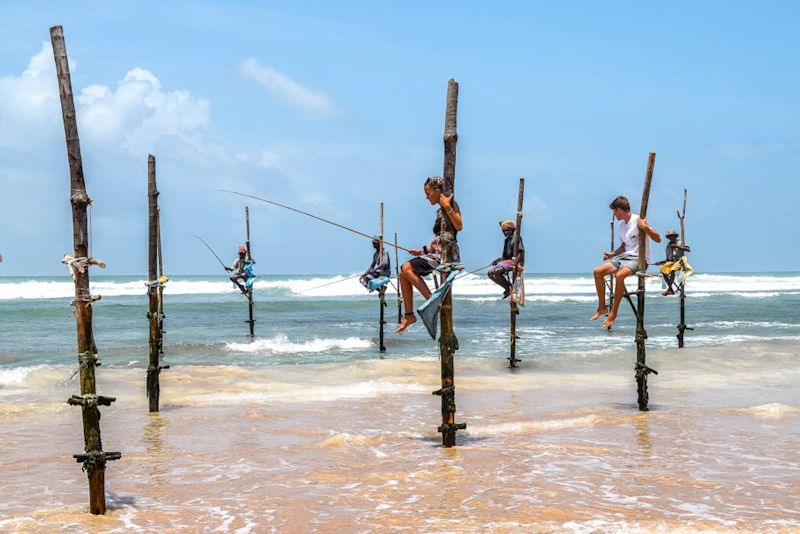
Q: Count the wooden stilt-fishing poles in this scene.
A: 11